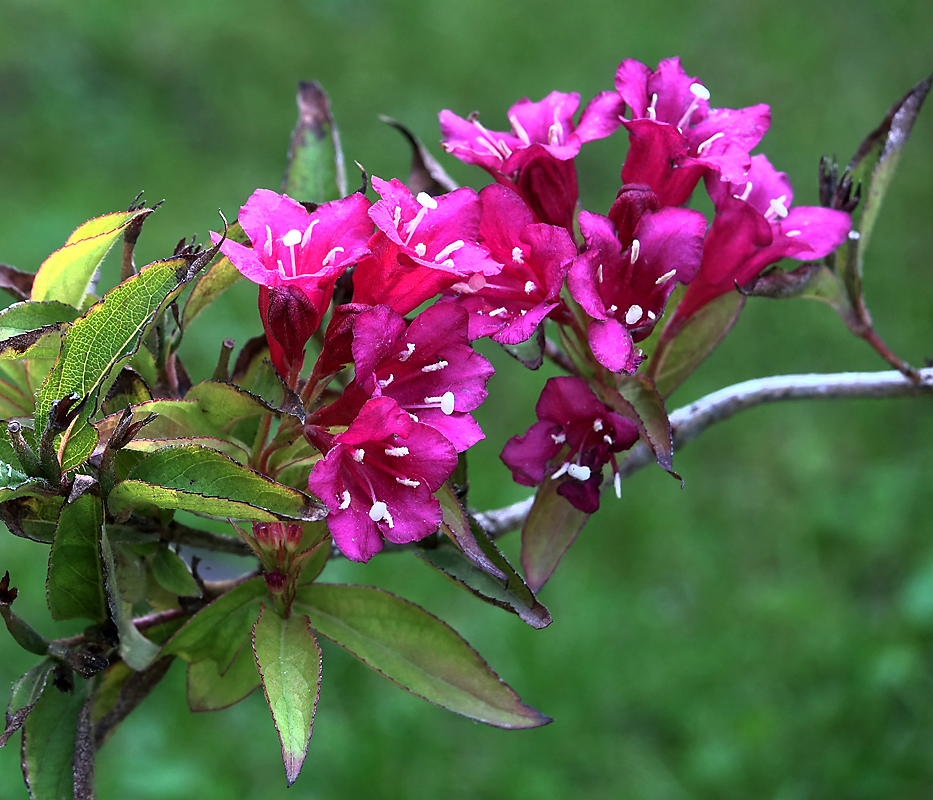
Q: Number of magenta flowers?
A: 10